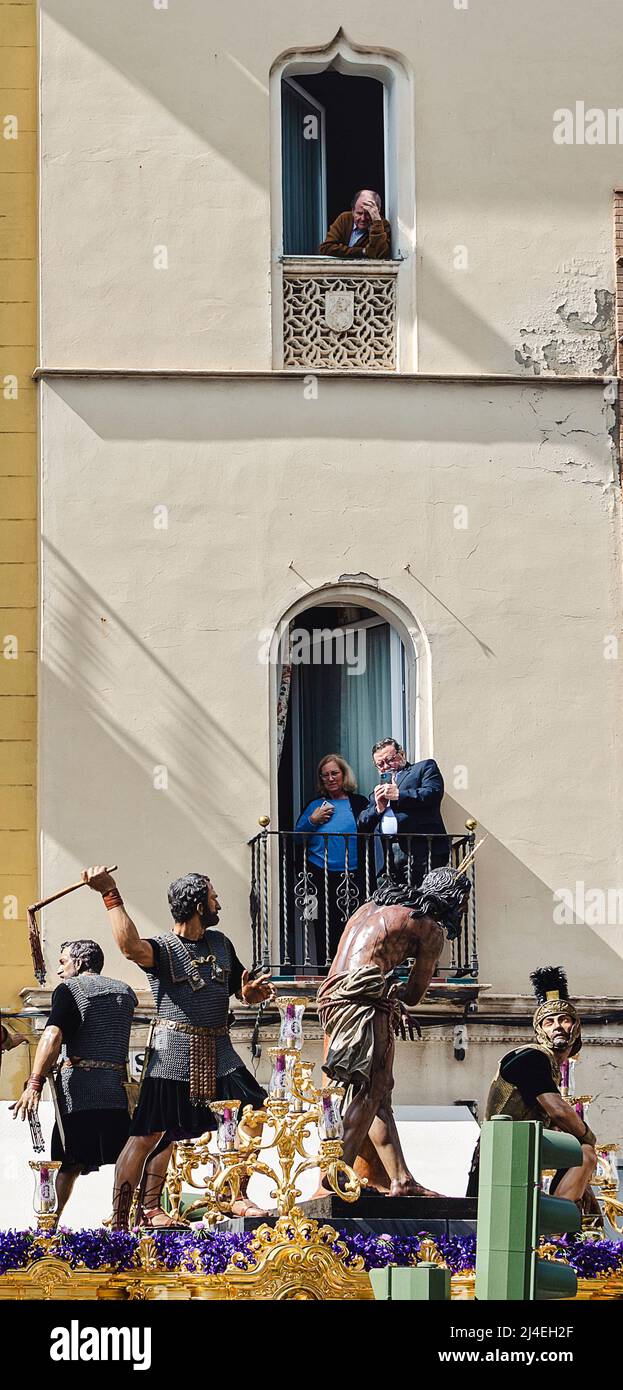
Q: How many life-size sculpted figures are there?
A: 4